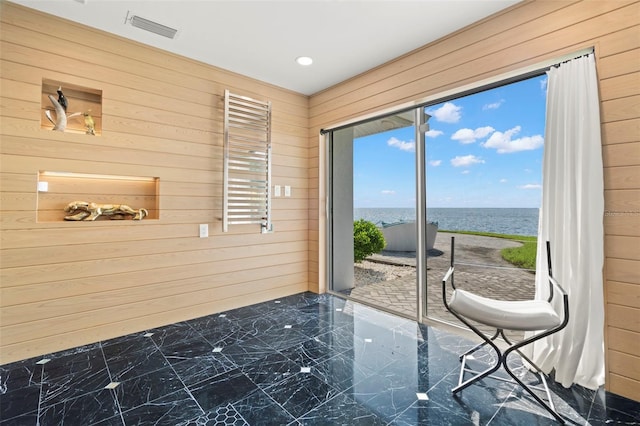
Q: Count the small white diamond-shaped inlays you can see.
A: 12